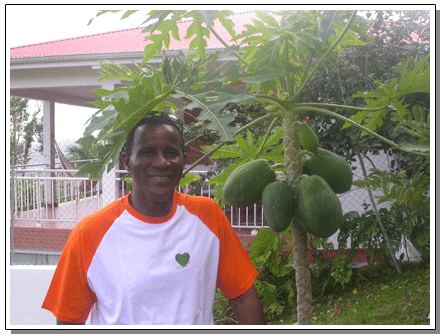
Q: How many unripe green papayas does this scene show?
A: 5